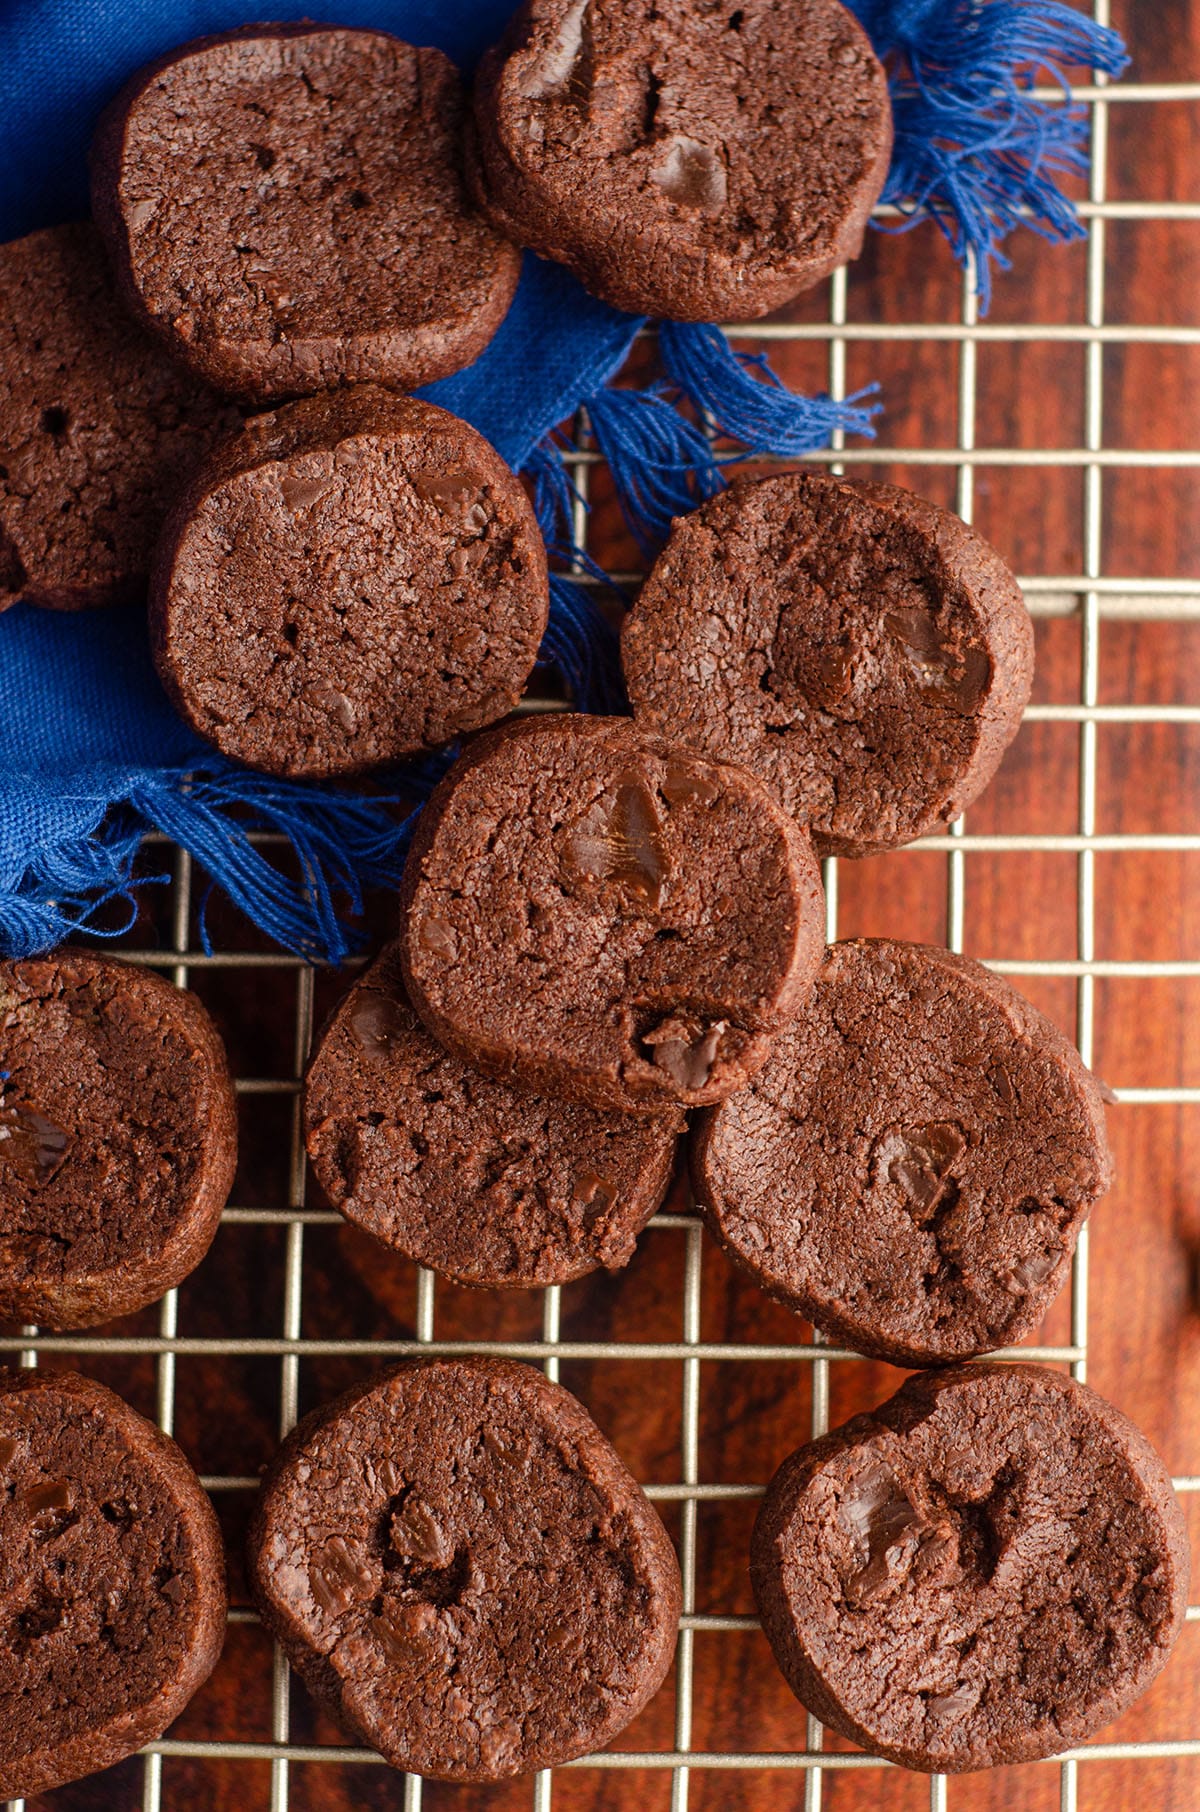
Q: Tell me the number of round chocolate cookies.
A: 12